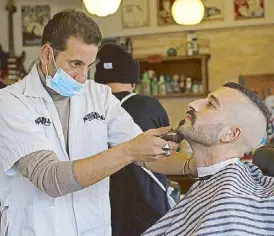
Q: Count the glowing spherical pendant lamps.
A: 2